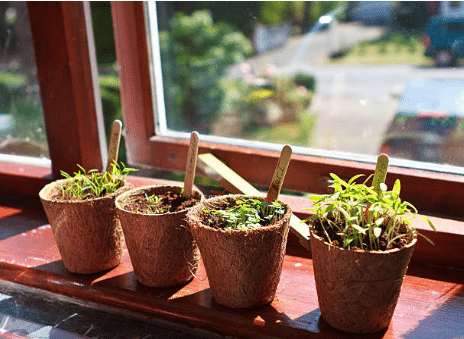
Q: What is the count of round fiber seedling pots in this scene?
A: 4